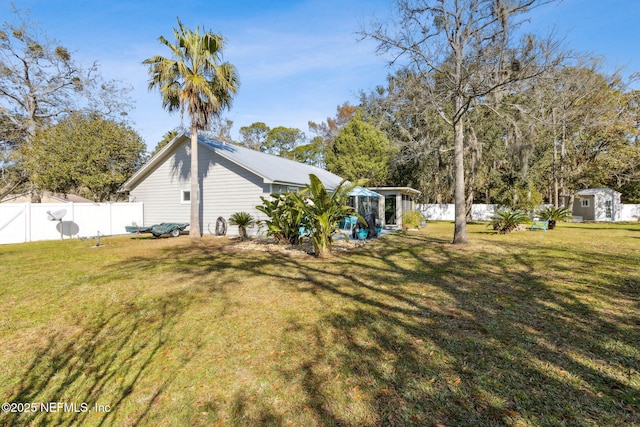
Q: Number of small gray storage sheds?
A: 1